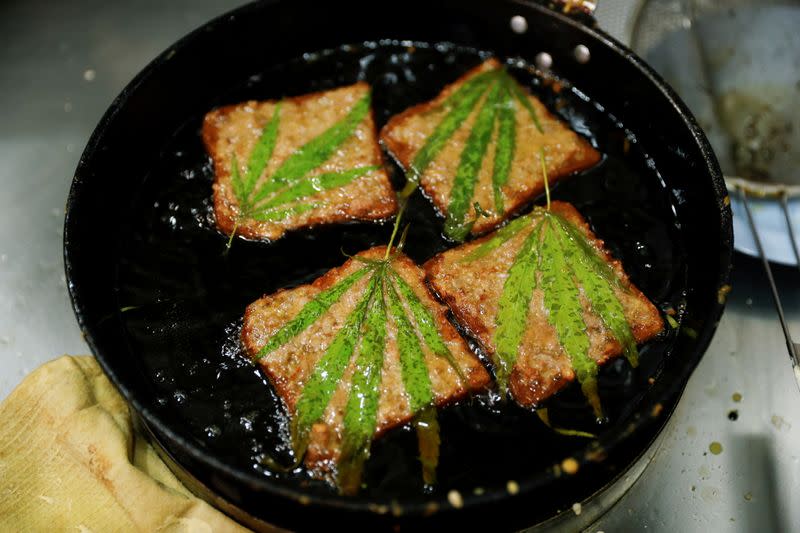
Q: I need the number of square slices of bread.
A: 4